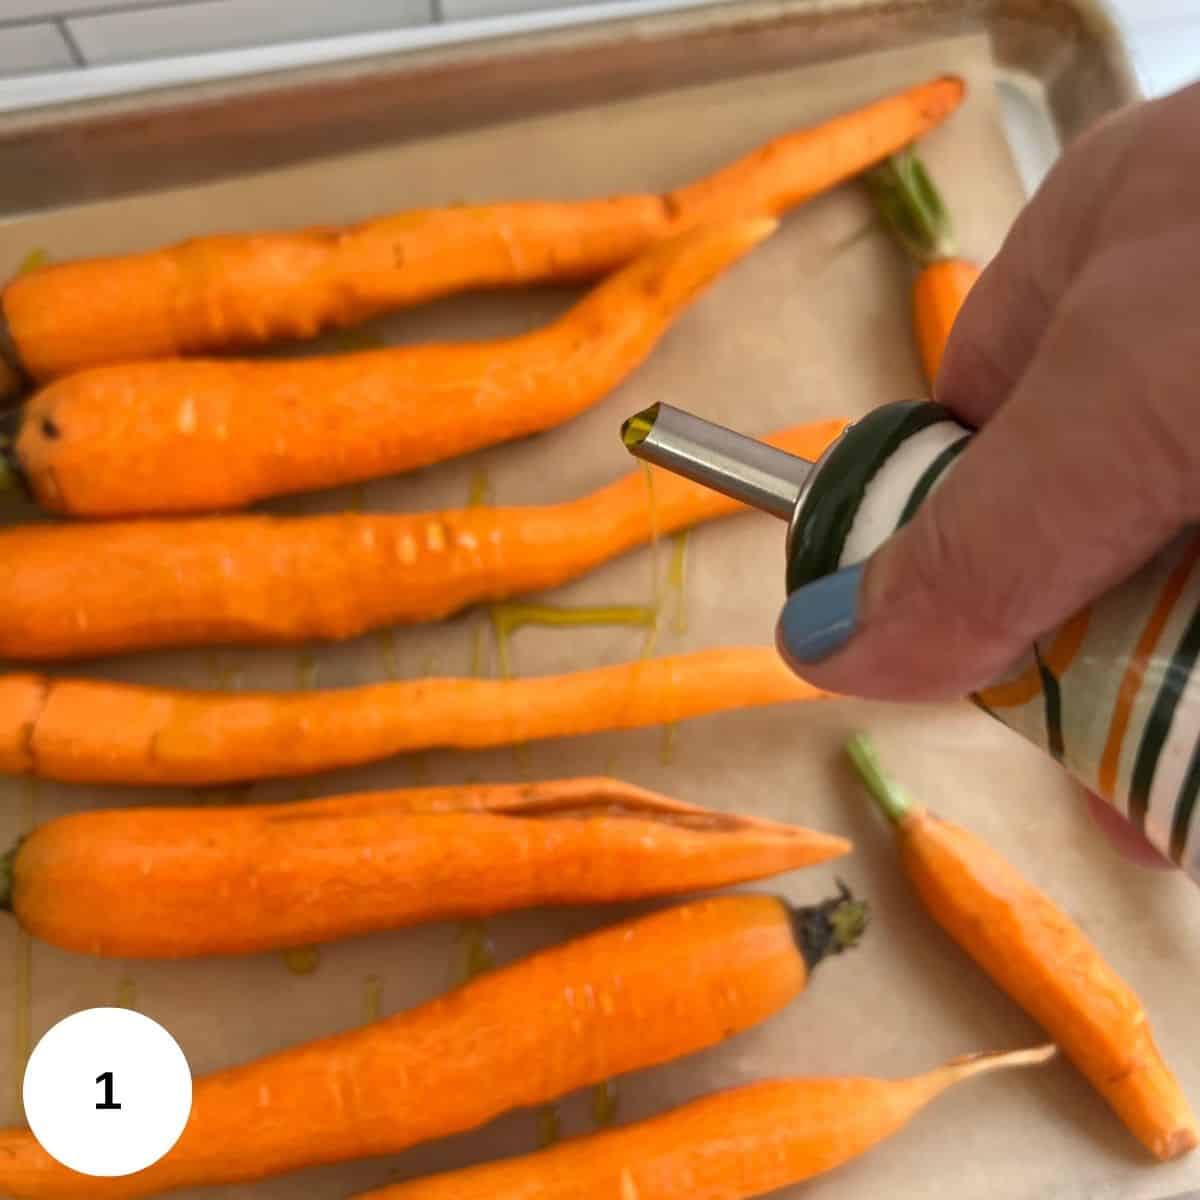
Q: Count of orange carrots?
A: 9